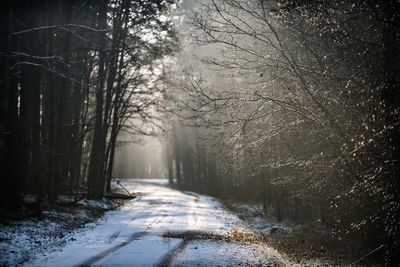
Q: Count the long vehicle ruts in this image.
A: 2